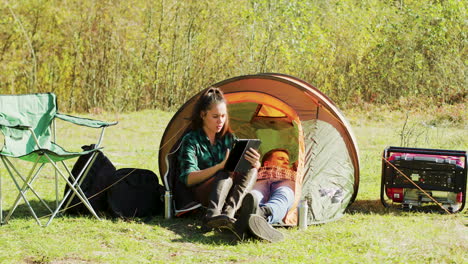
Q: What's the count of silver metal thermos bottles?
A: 2